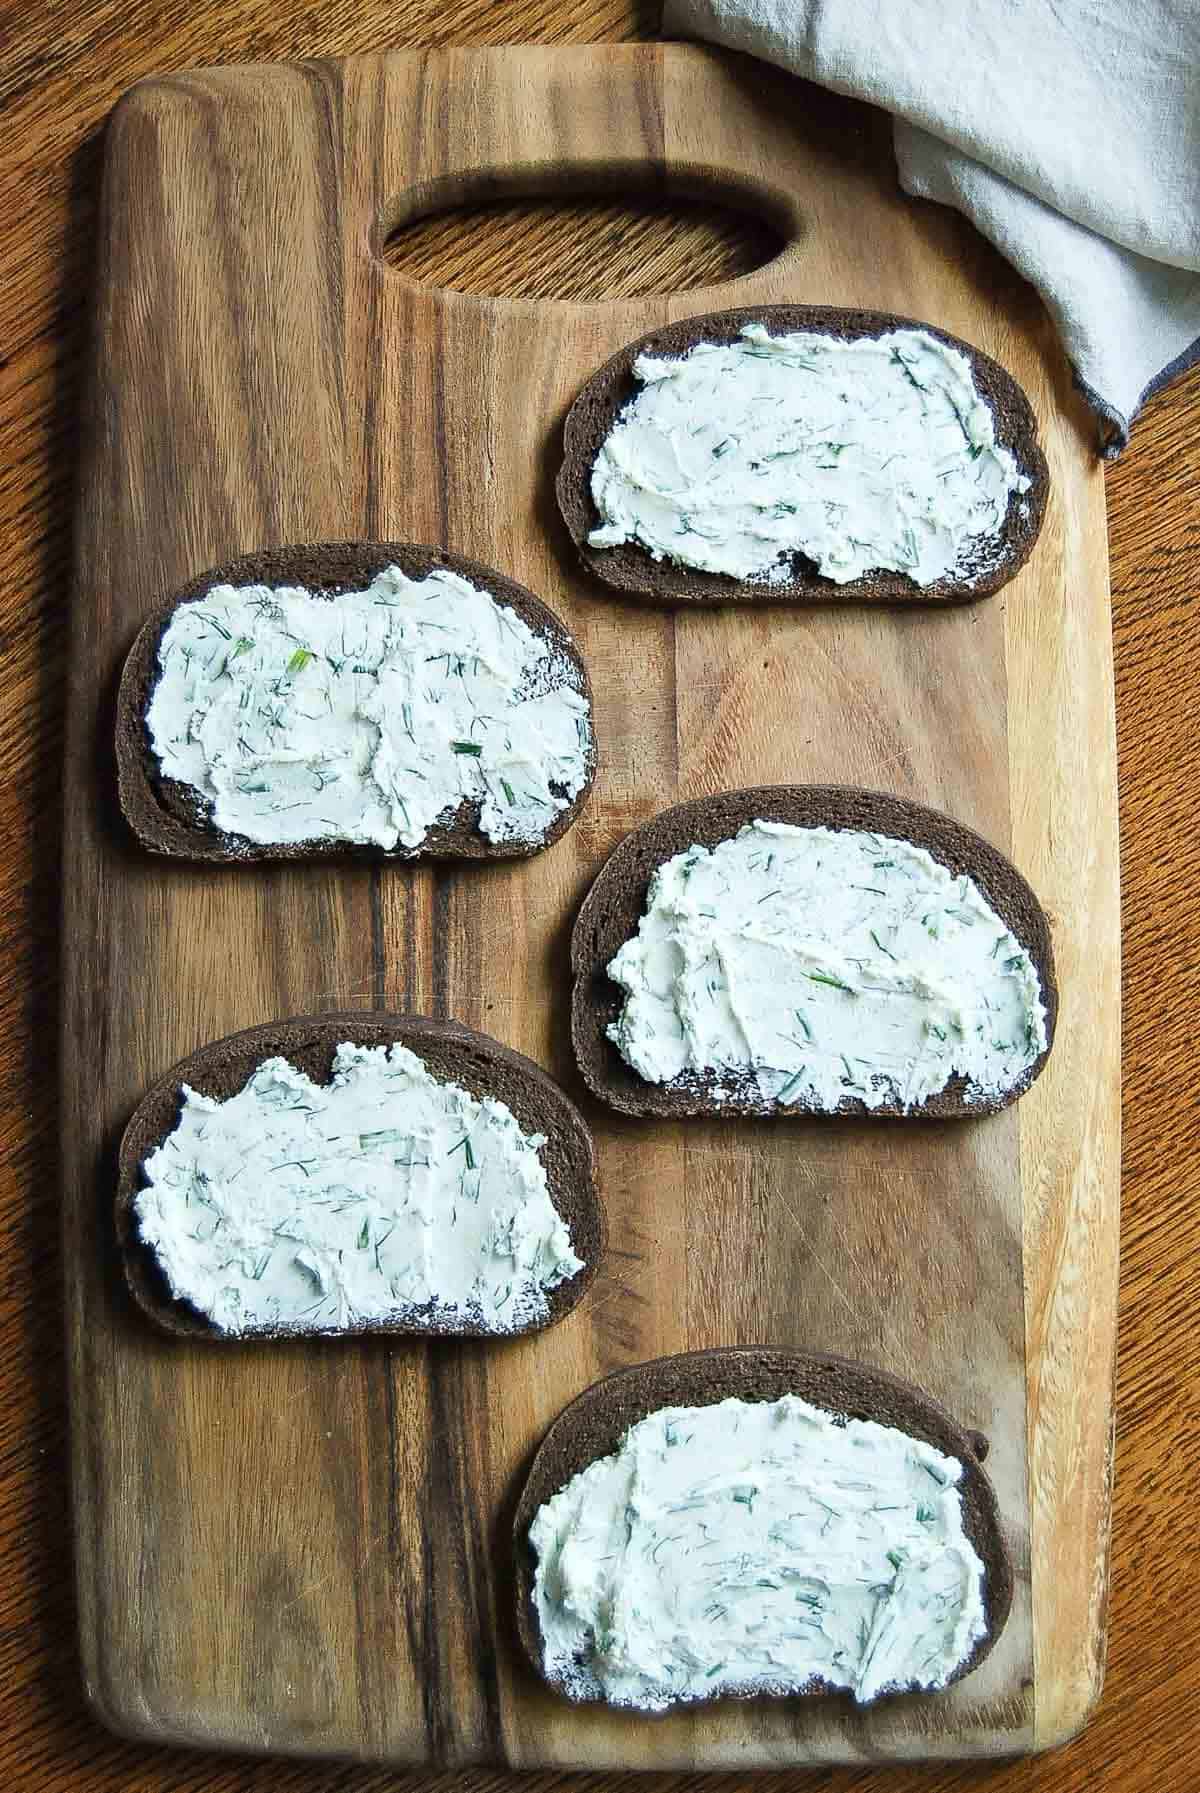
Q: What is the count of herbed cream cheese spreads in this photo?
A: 5